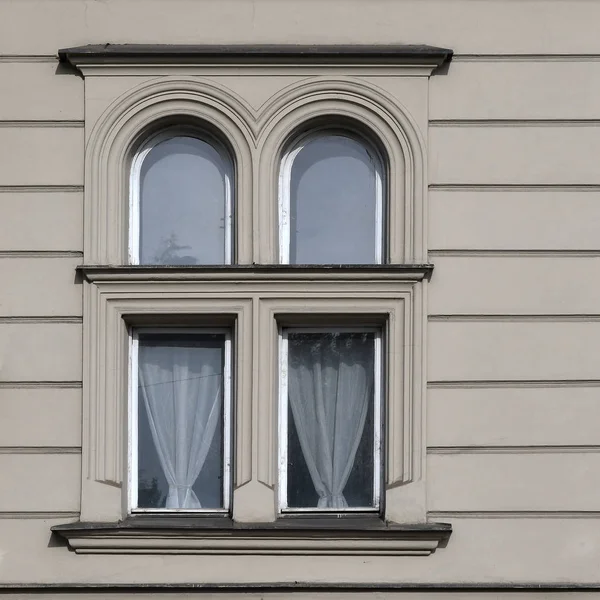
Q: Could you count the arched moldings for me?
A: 2